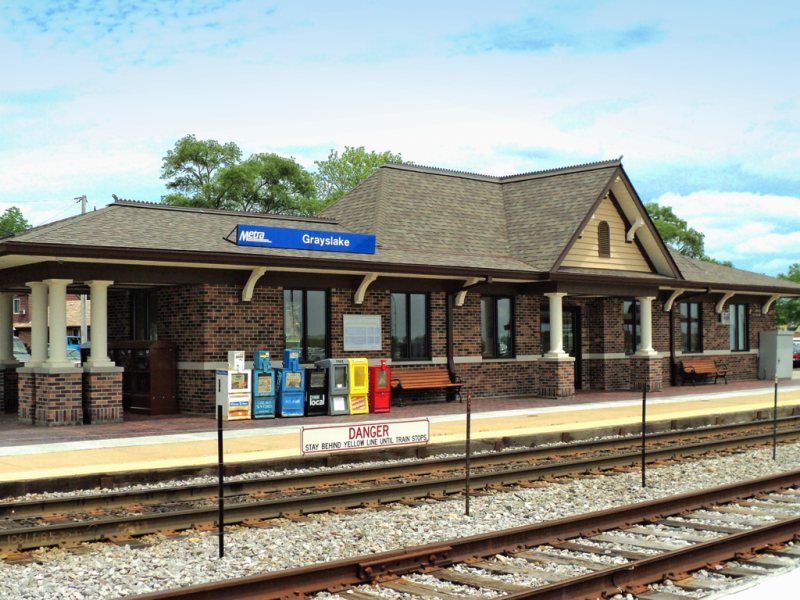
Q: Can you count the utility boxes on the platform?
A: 1